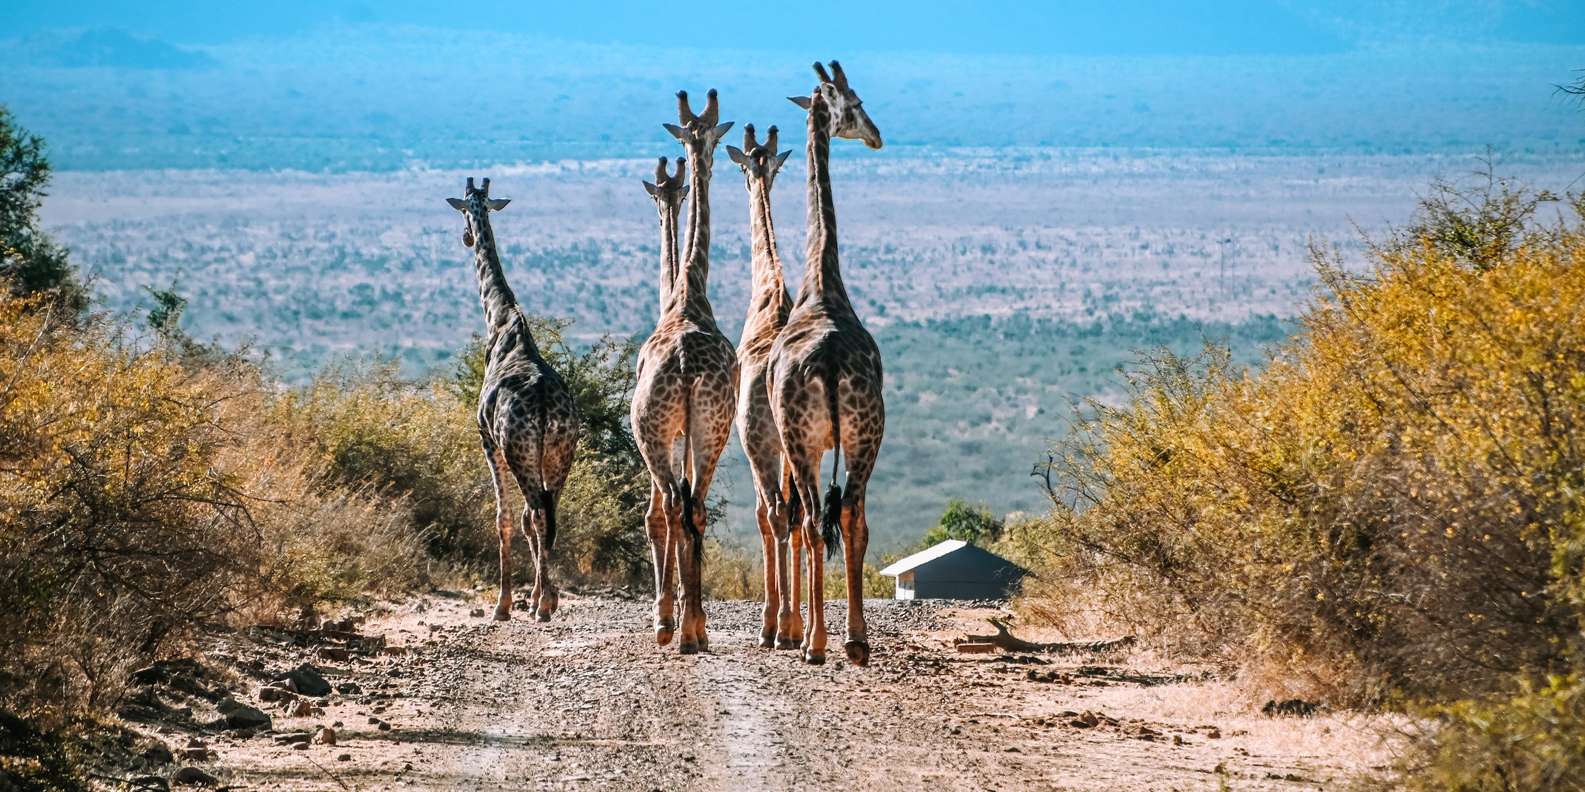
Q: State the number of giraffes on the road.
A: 5